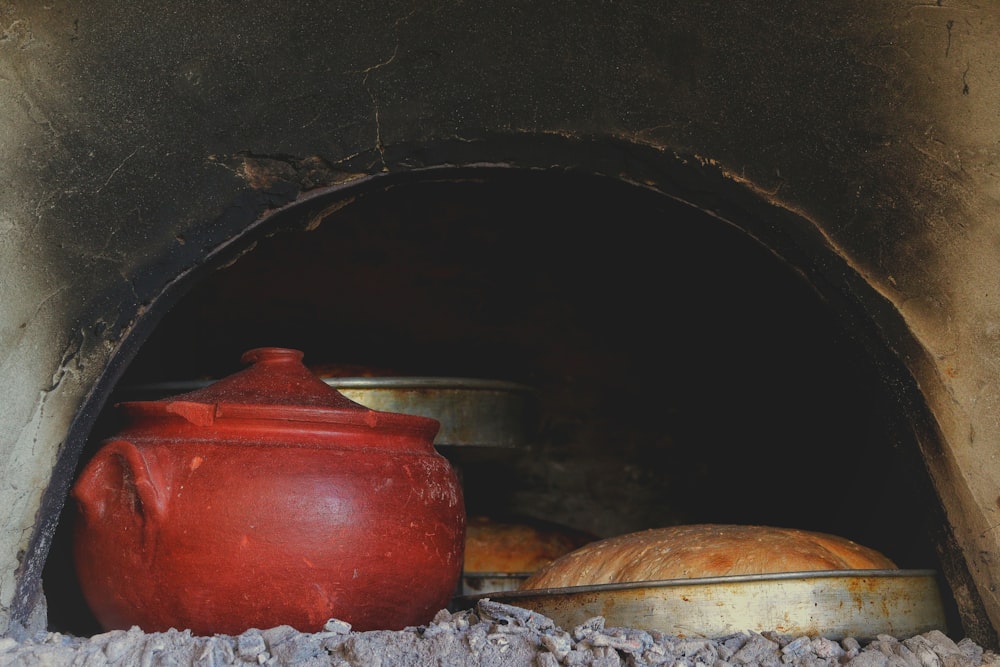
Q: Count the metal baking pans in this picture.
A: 3